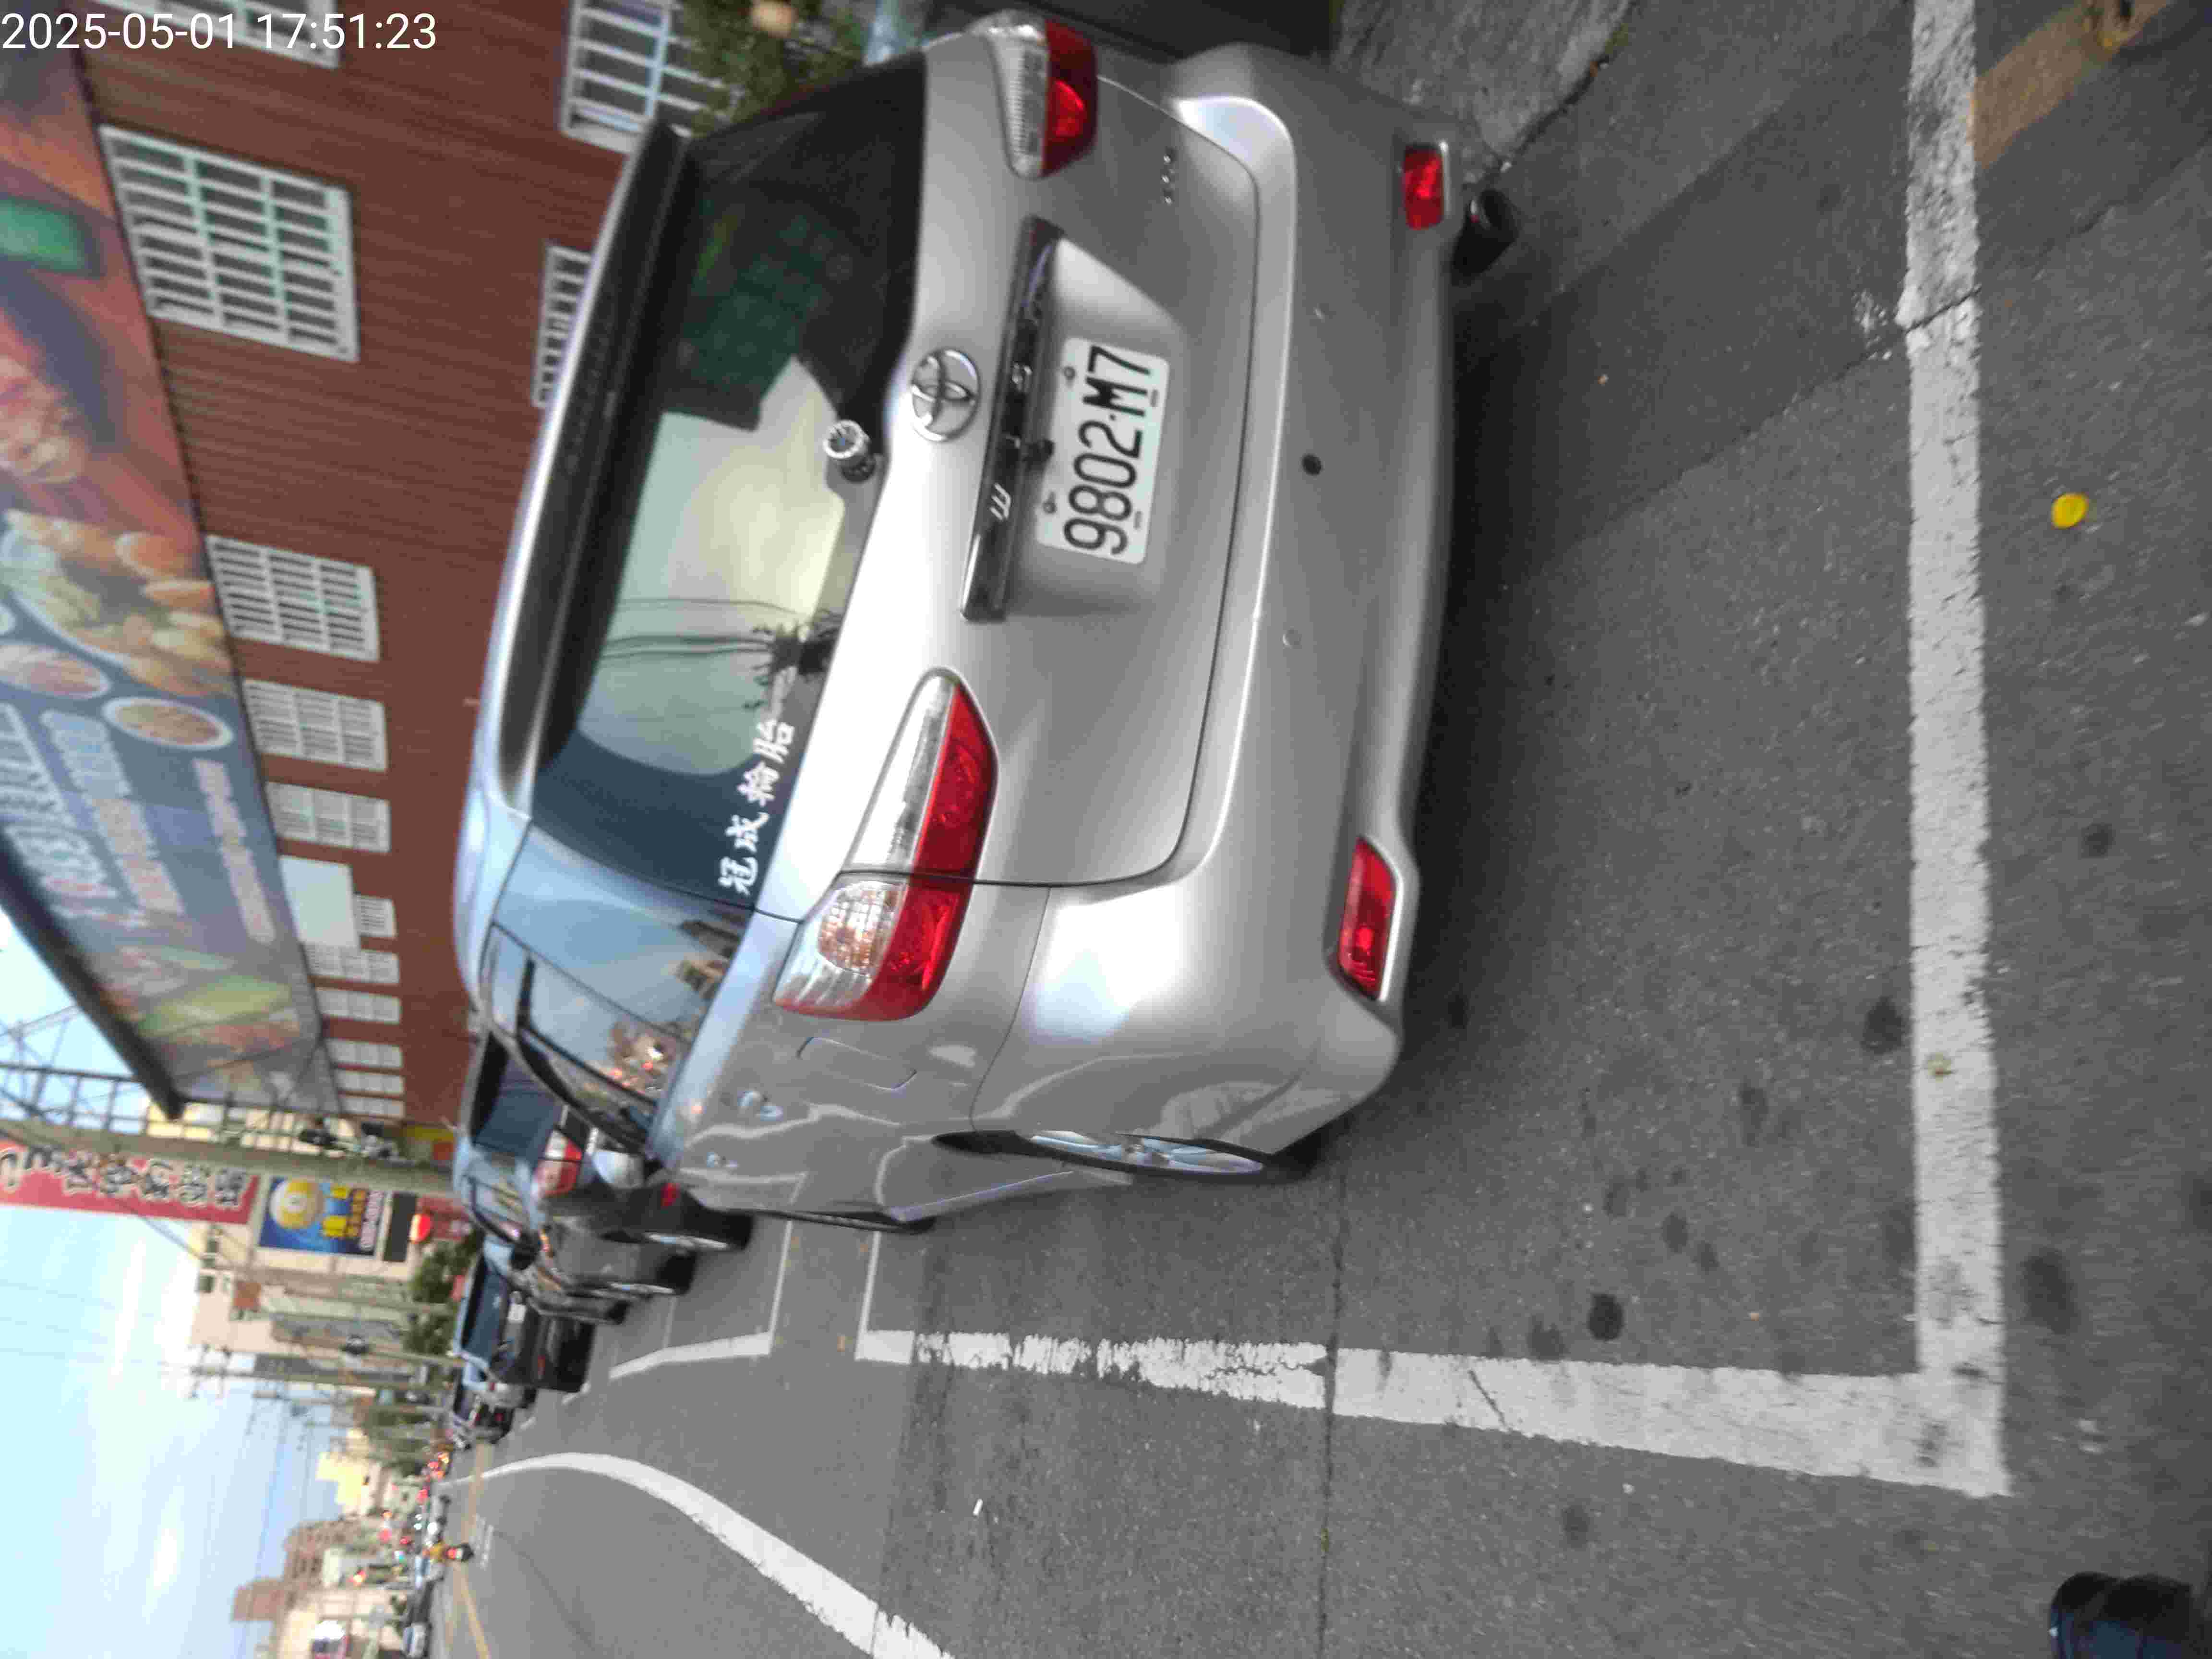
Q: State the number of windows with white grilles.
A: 13